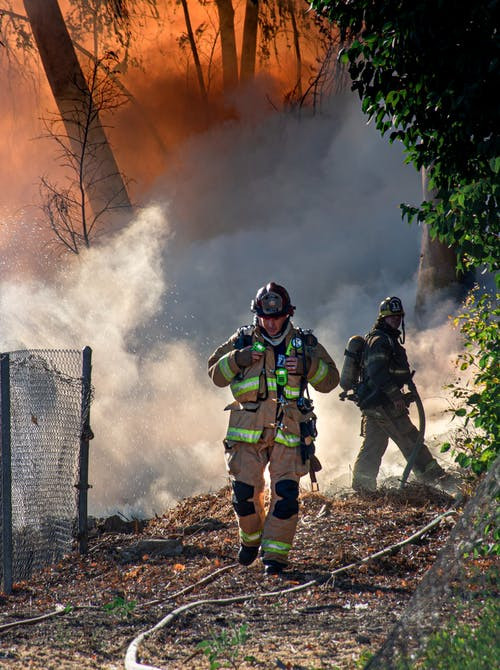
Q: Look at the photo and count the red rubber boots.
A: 0